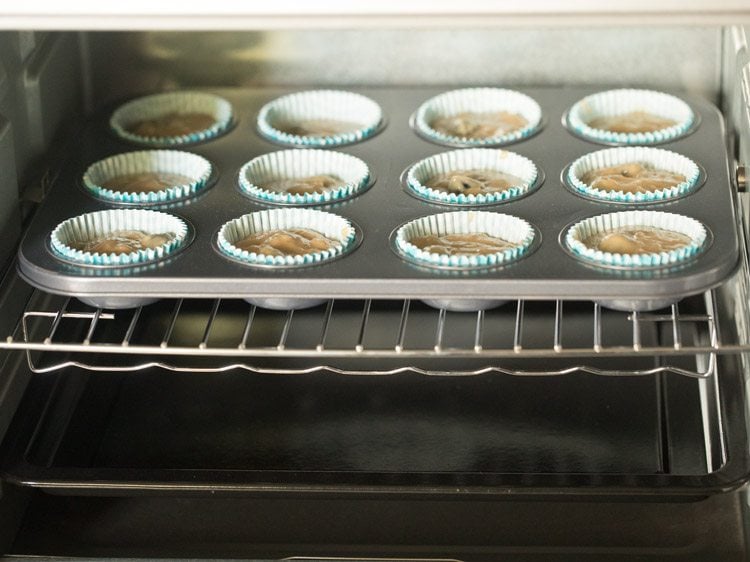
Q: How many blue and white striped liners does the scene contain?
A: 12